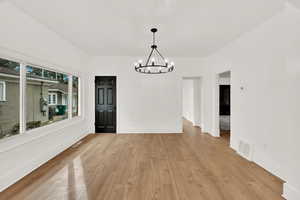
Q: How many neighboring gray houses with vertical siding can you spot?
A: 1